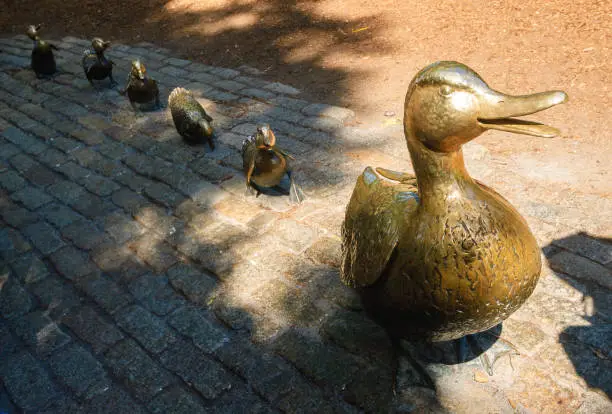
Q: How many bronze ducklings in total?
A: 5